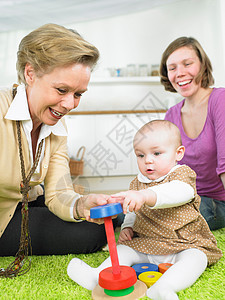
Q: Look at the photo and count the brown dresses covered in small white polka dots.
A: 1